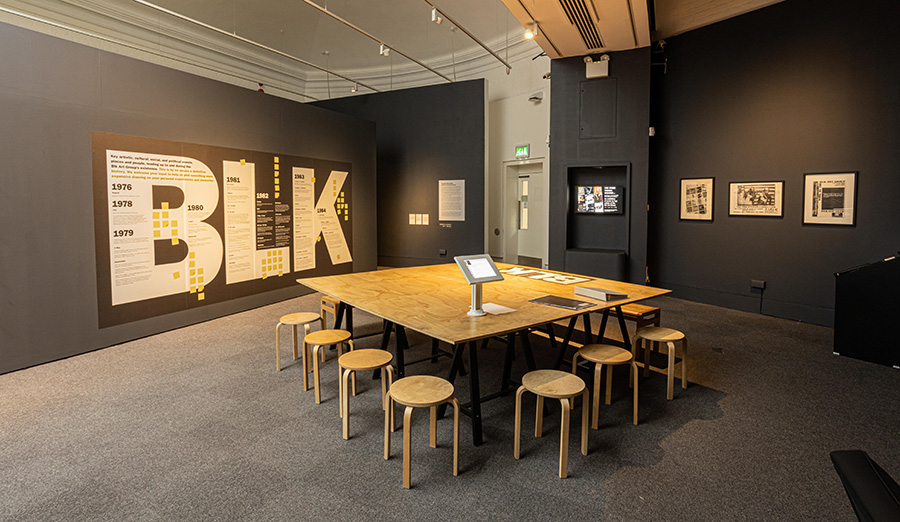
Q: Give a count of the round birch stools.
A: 7